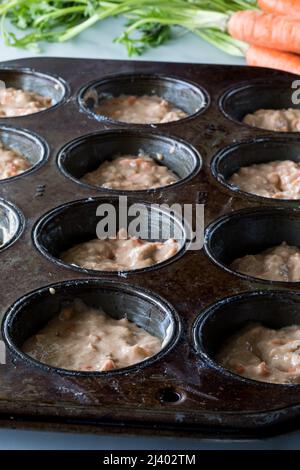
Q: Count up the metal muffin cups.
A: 11